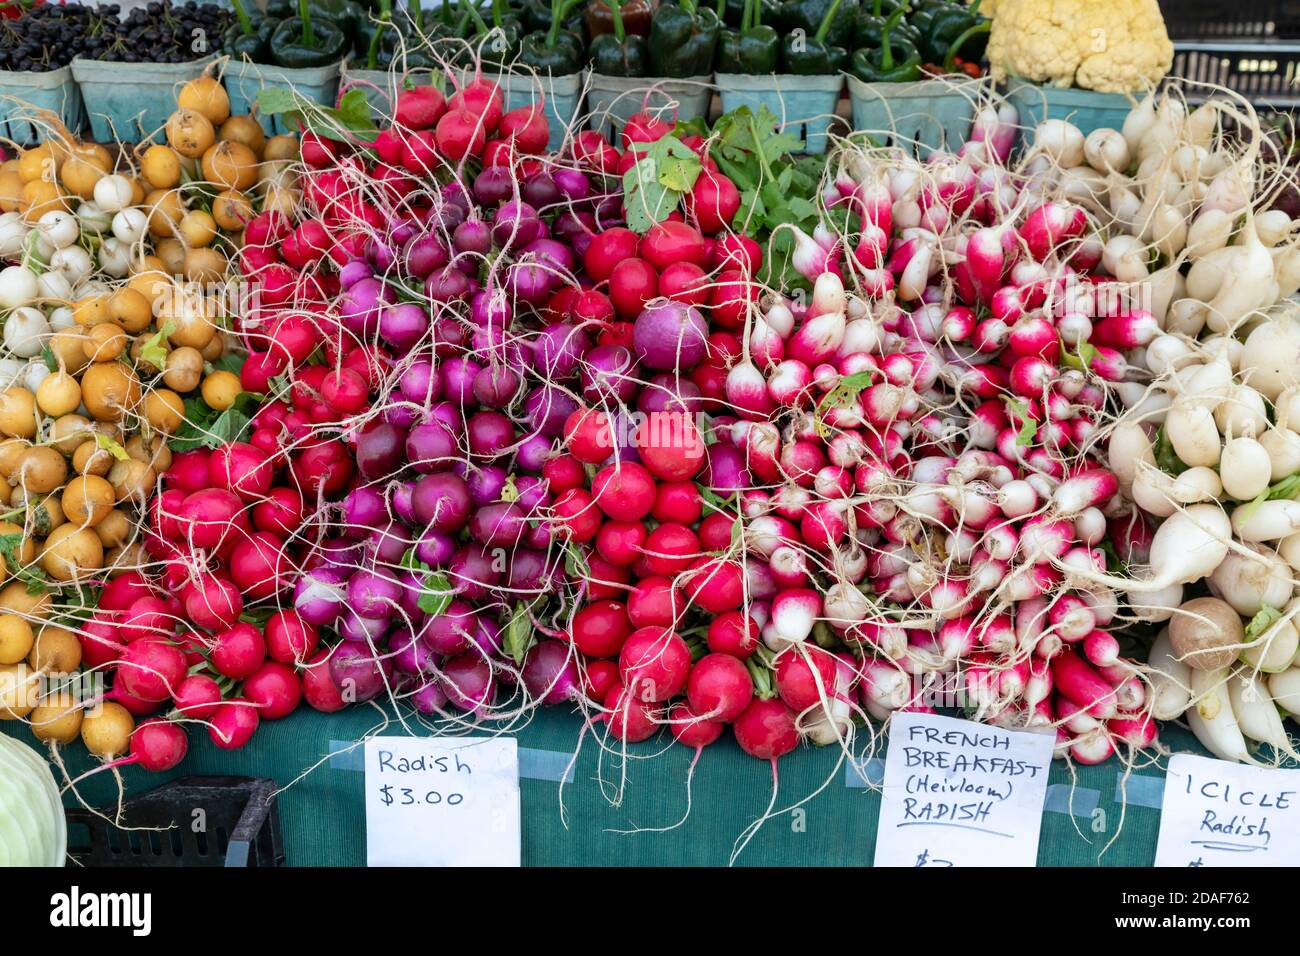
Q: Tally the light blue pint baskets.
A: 9